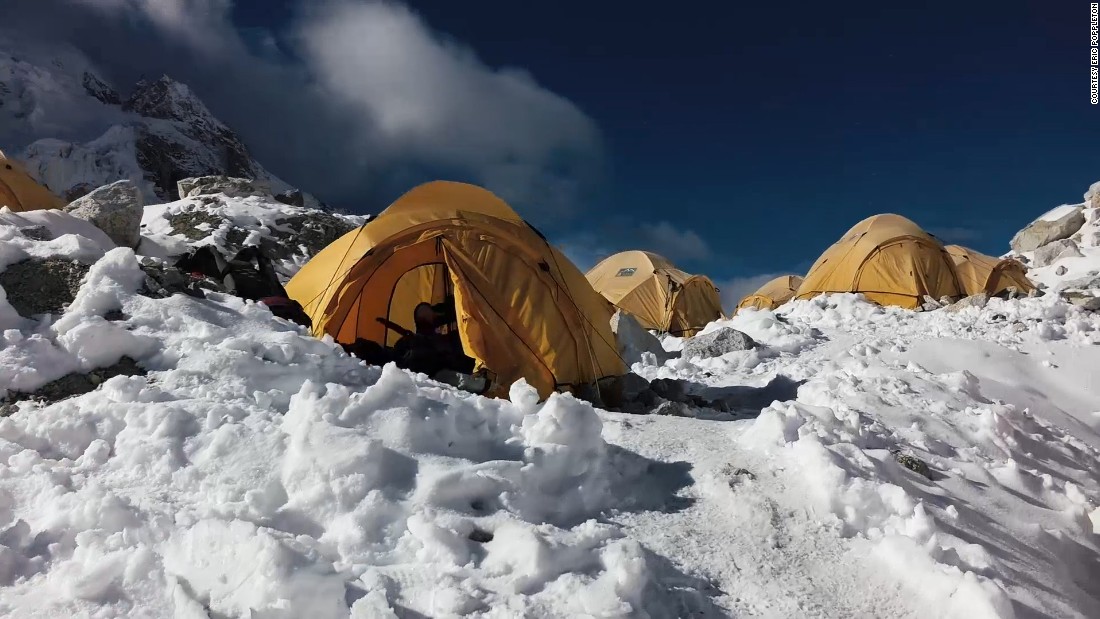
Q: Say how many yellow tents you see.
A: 6